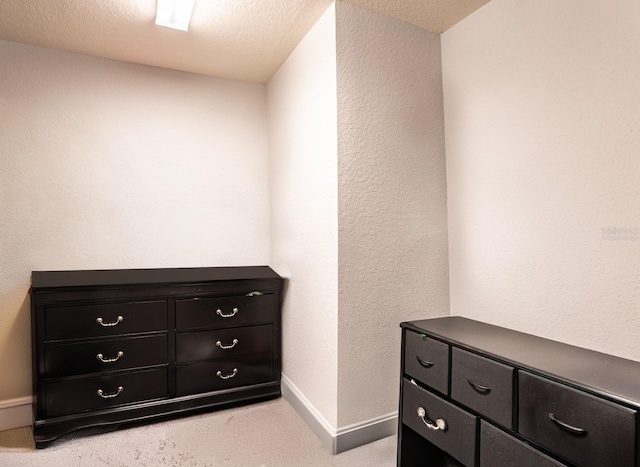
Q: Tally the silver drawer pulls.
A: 7